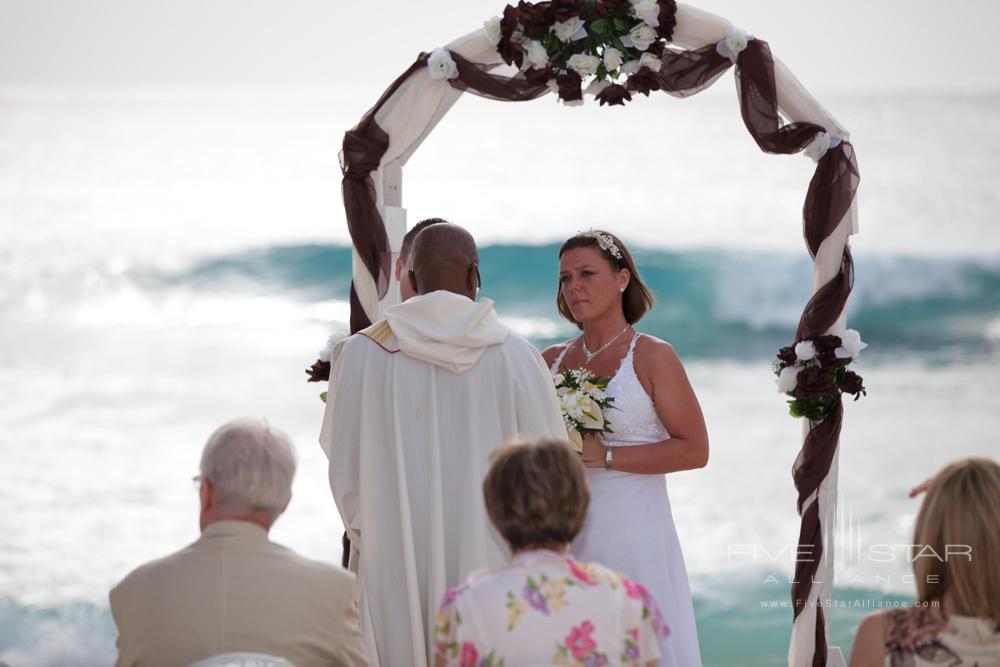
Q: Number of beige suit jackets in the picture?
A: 1